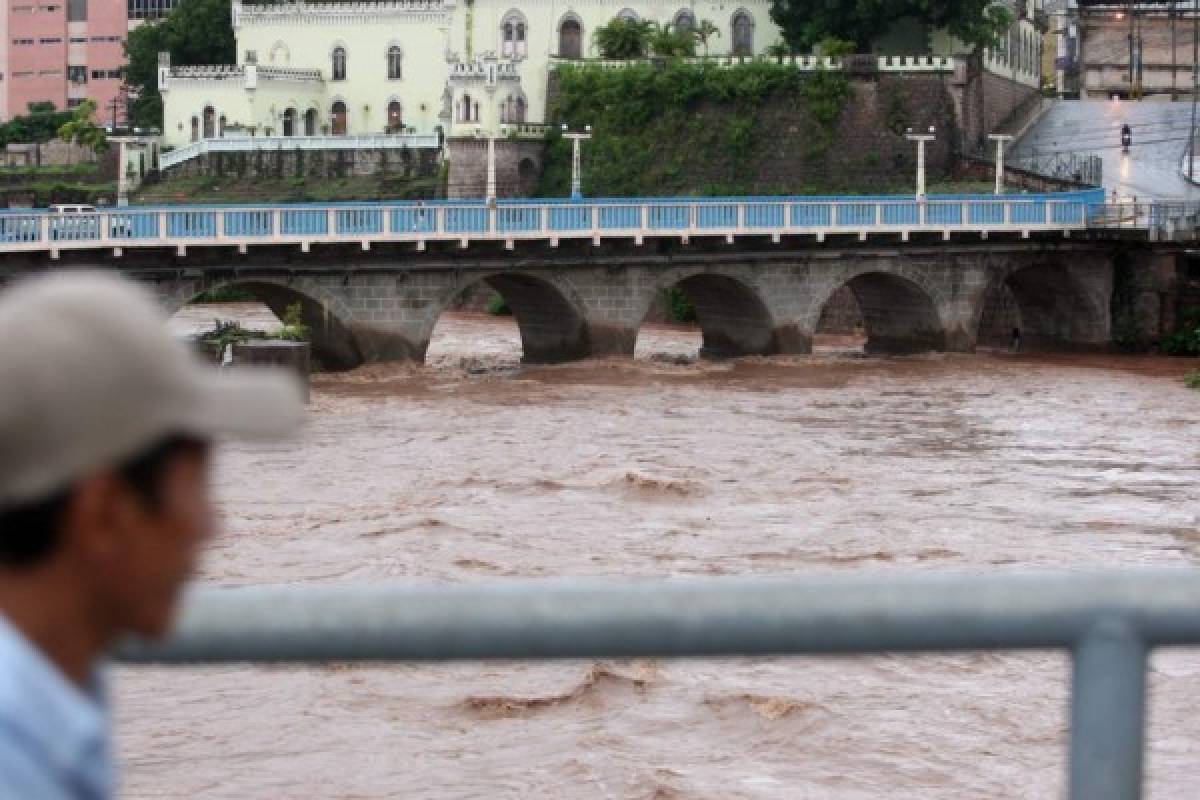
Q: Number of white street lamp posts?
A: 5